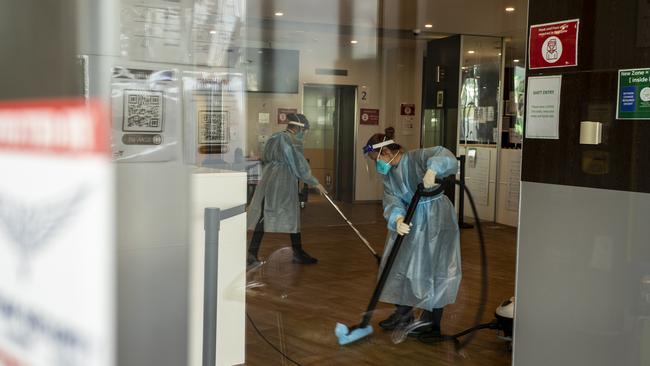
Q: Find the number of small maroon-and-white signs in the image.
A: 3